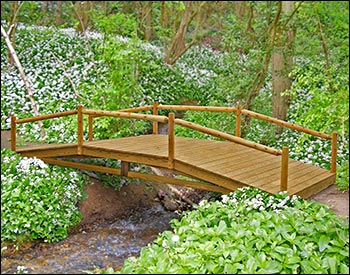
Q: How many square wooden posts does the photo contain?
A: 8